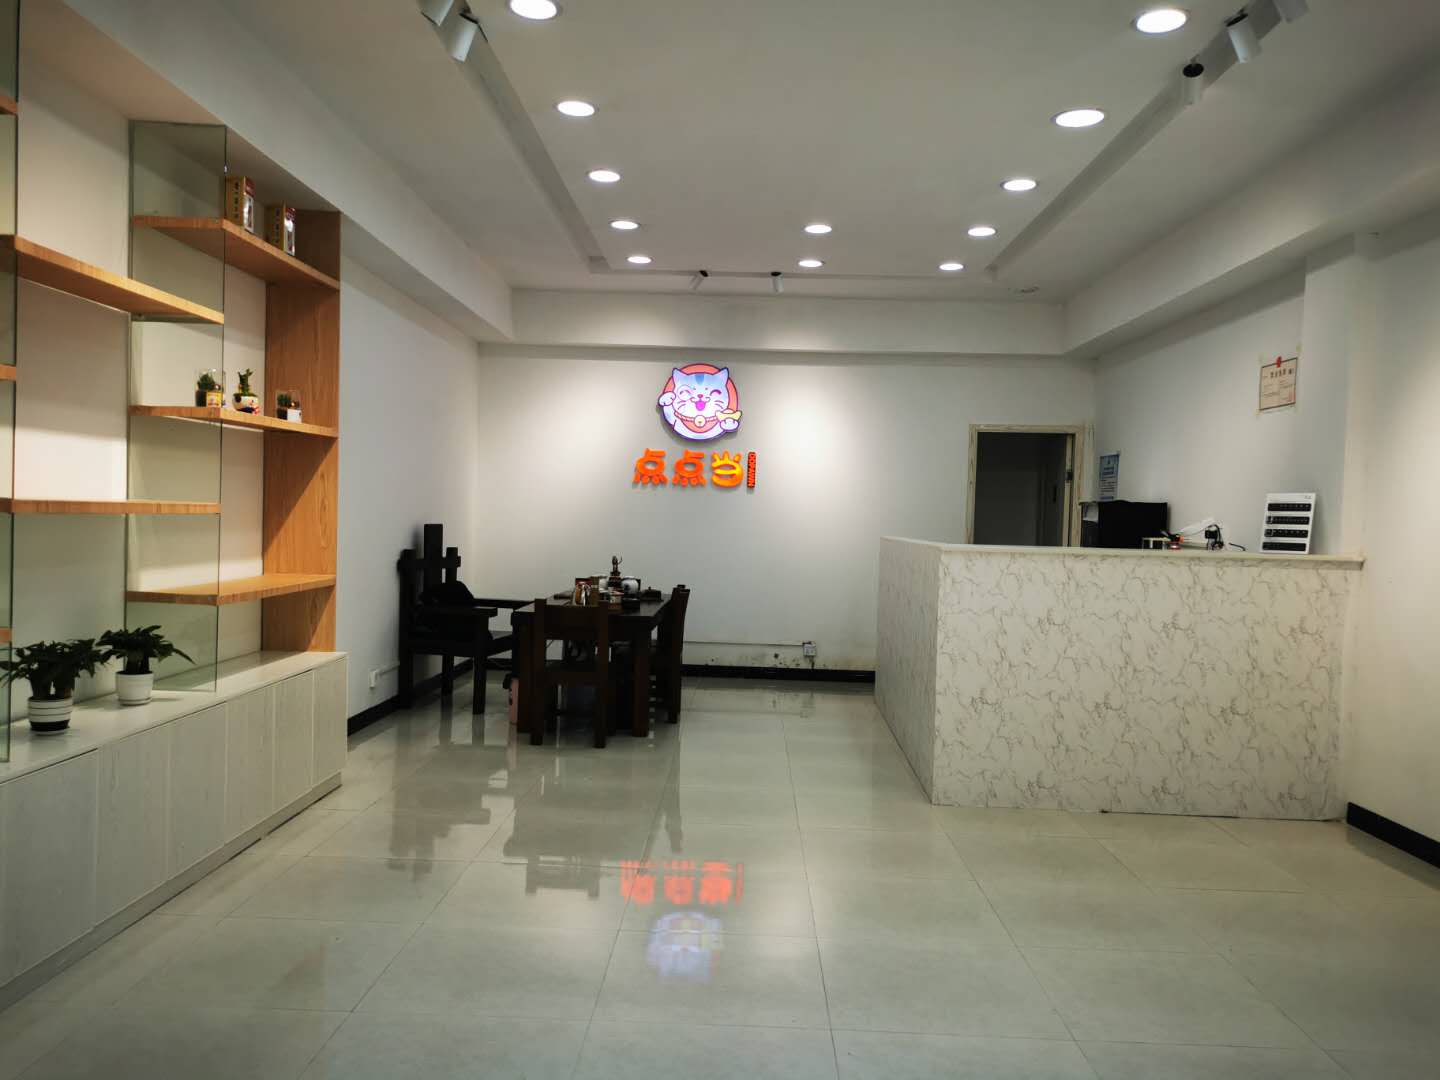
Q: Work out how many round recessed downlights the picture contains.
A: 12